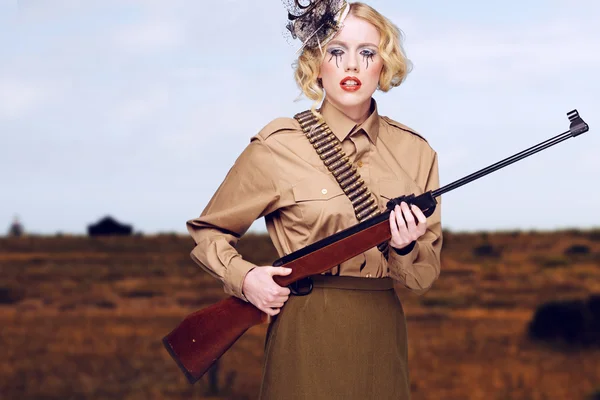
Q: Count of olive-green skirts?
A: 1